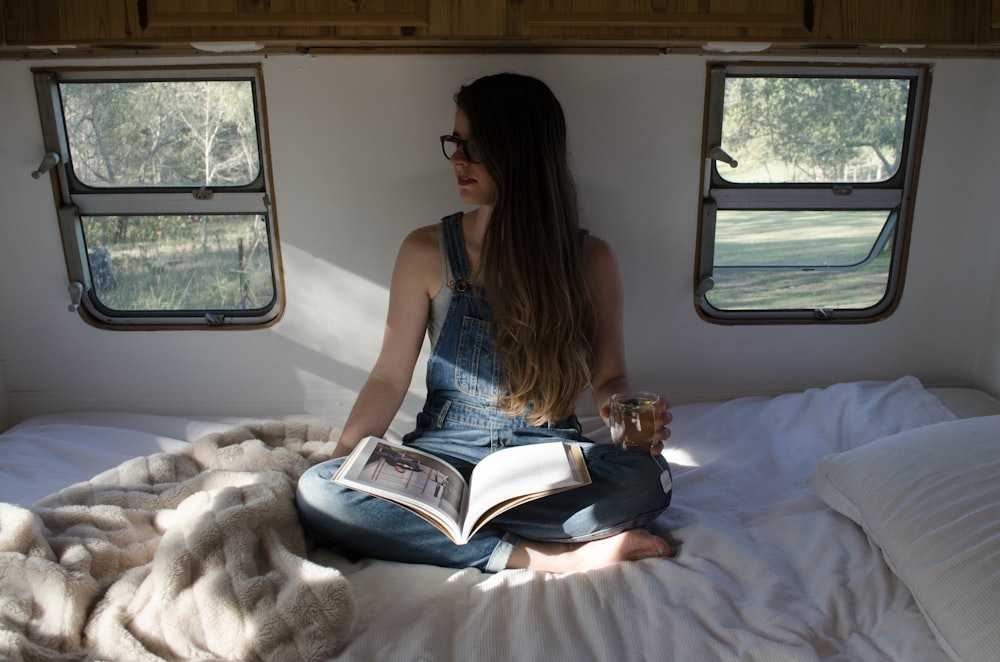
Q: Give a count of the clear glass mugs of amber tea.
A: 1